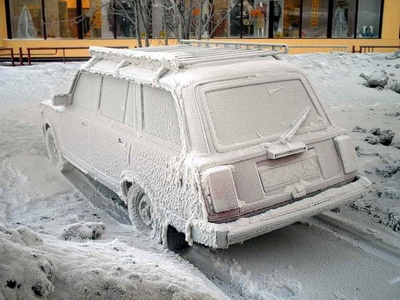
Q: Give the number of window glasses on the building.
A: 12